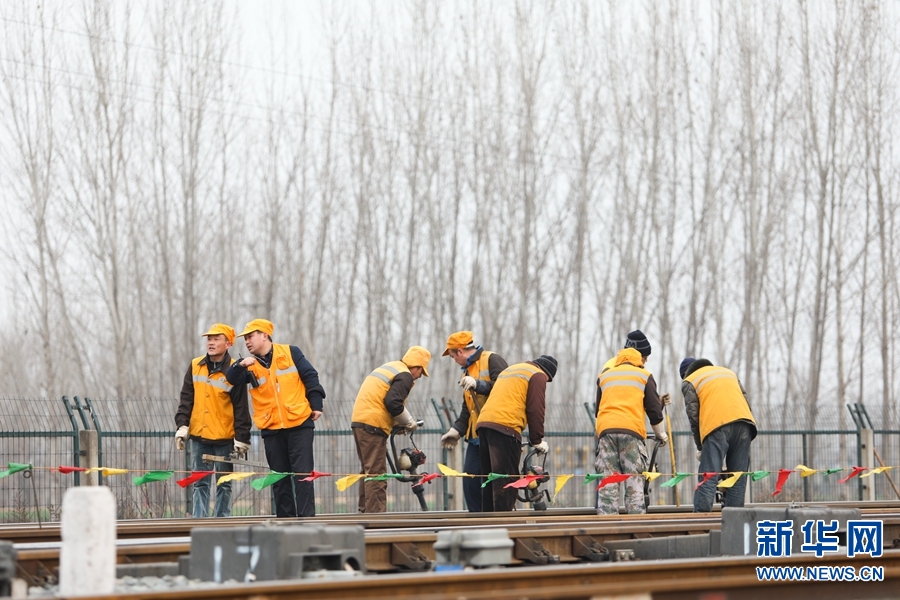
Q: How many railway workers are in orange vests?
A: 8